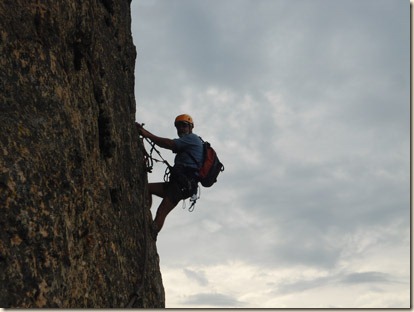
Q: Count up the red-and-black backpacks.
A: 1